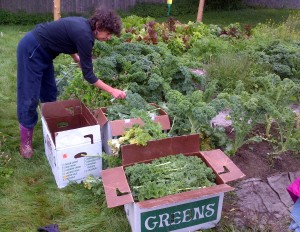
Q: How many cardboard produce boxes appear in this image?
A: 3